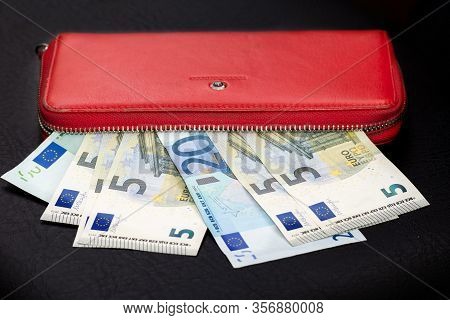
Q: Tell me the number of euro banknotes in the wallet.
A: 7